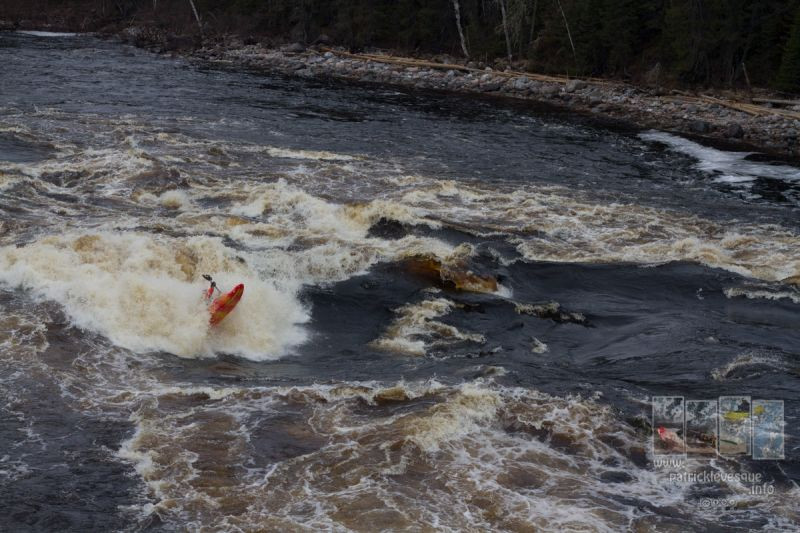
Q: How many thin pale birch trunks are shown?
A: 4